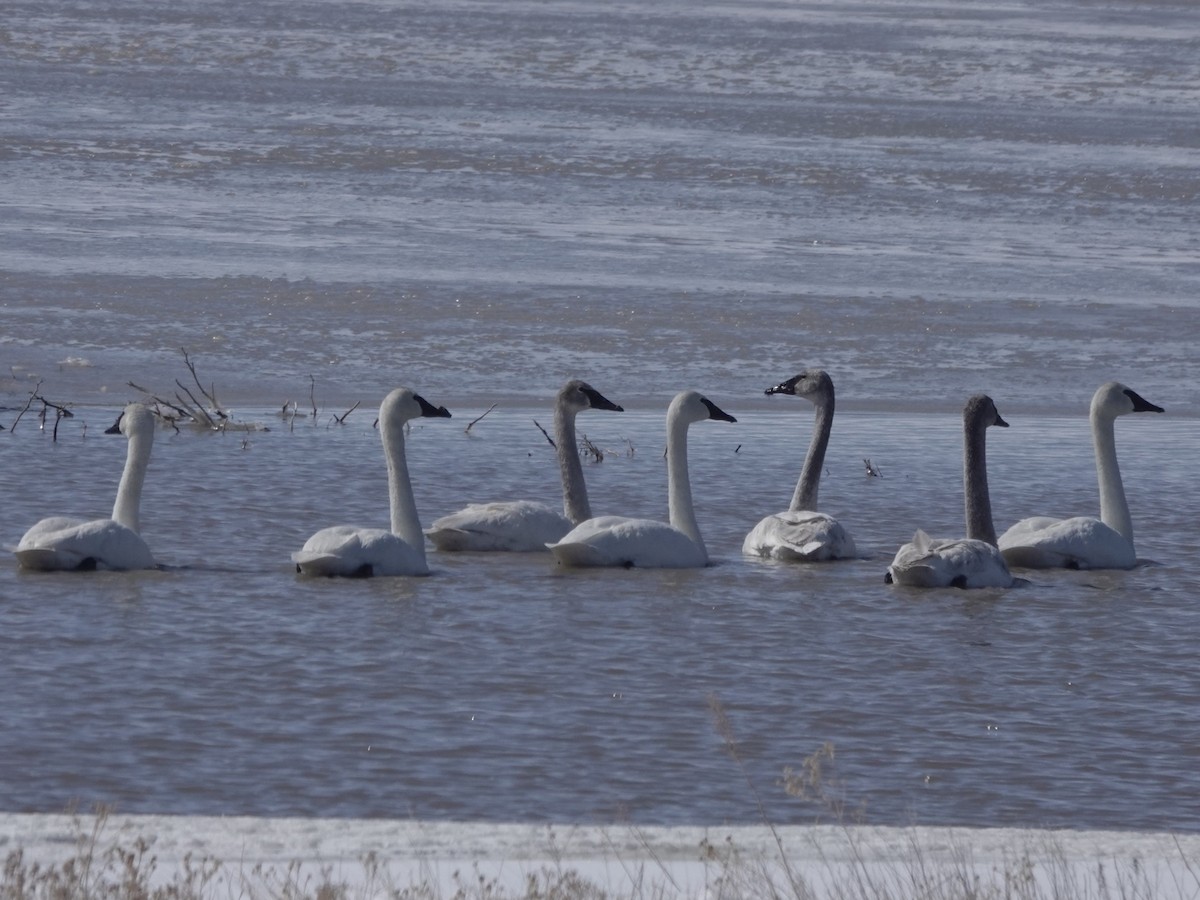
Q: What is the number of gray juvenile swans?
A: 3